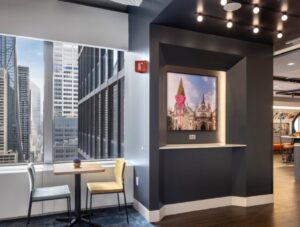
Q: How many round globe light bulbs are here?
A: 7